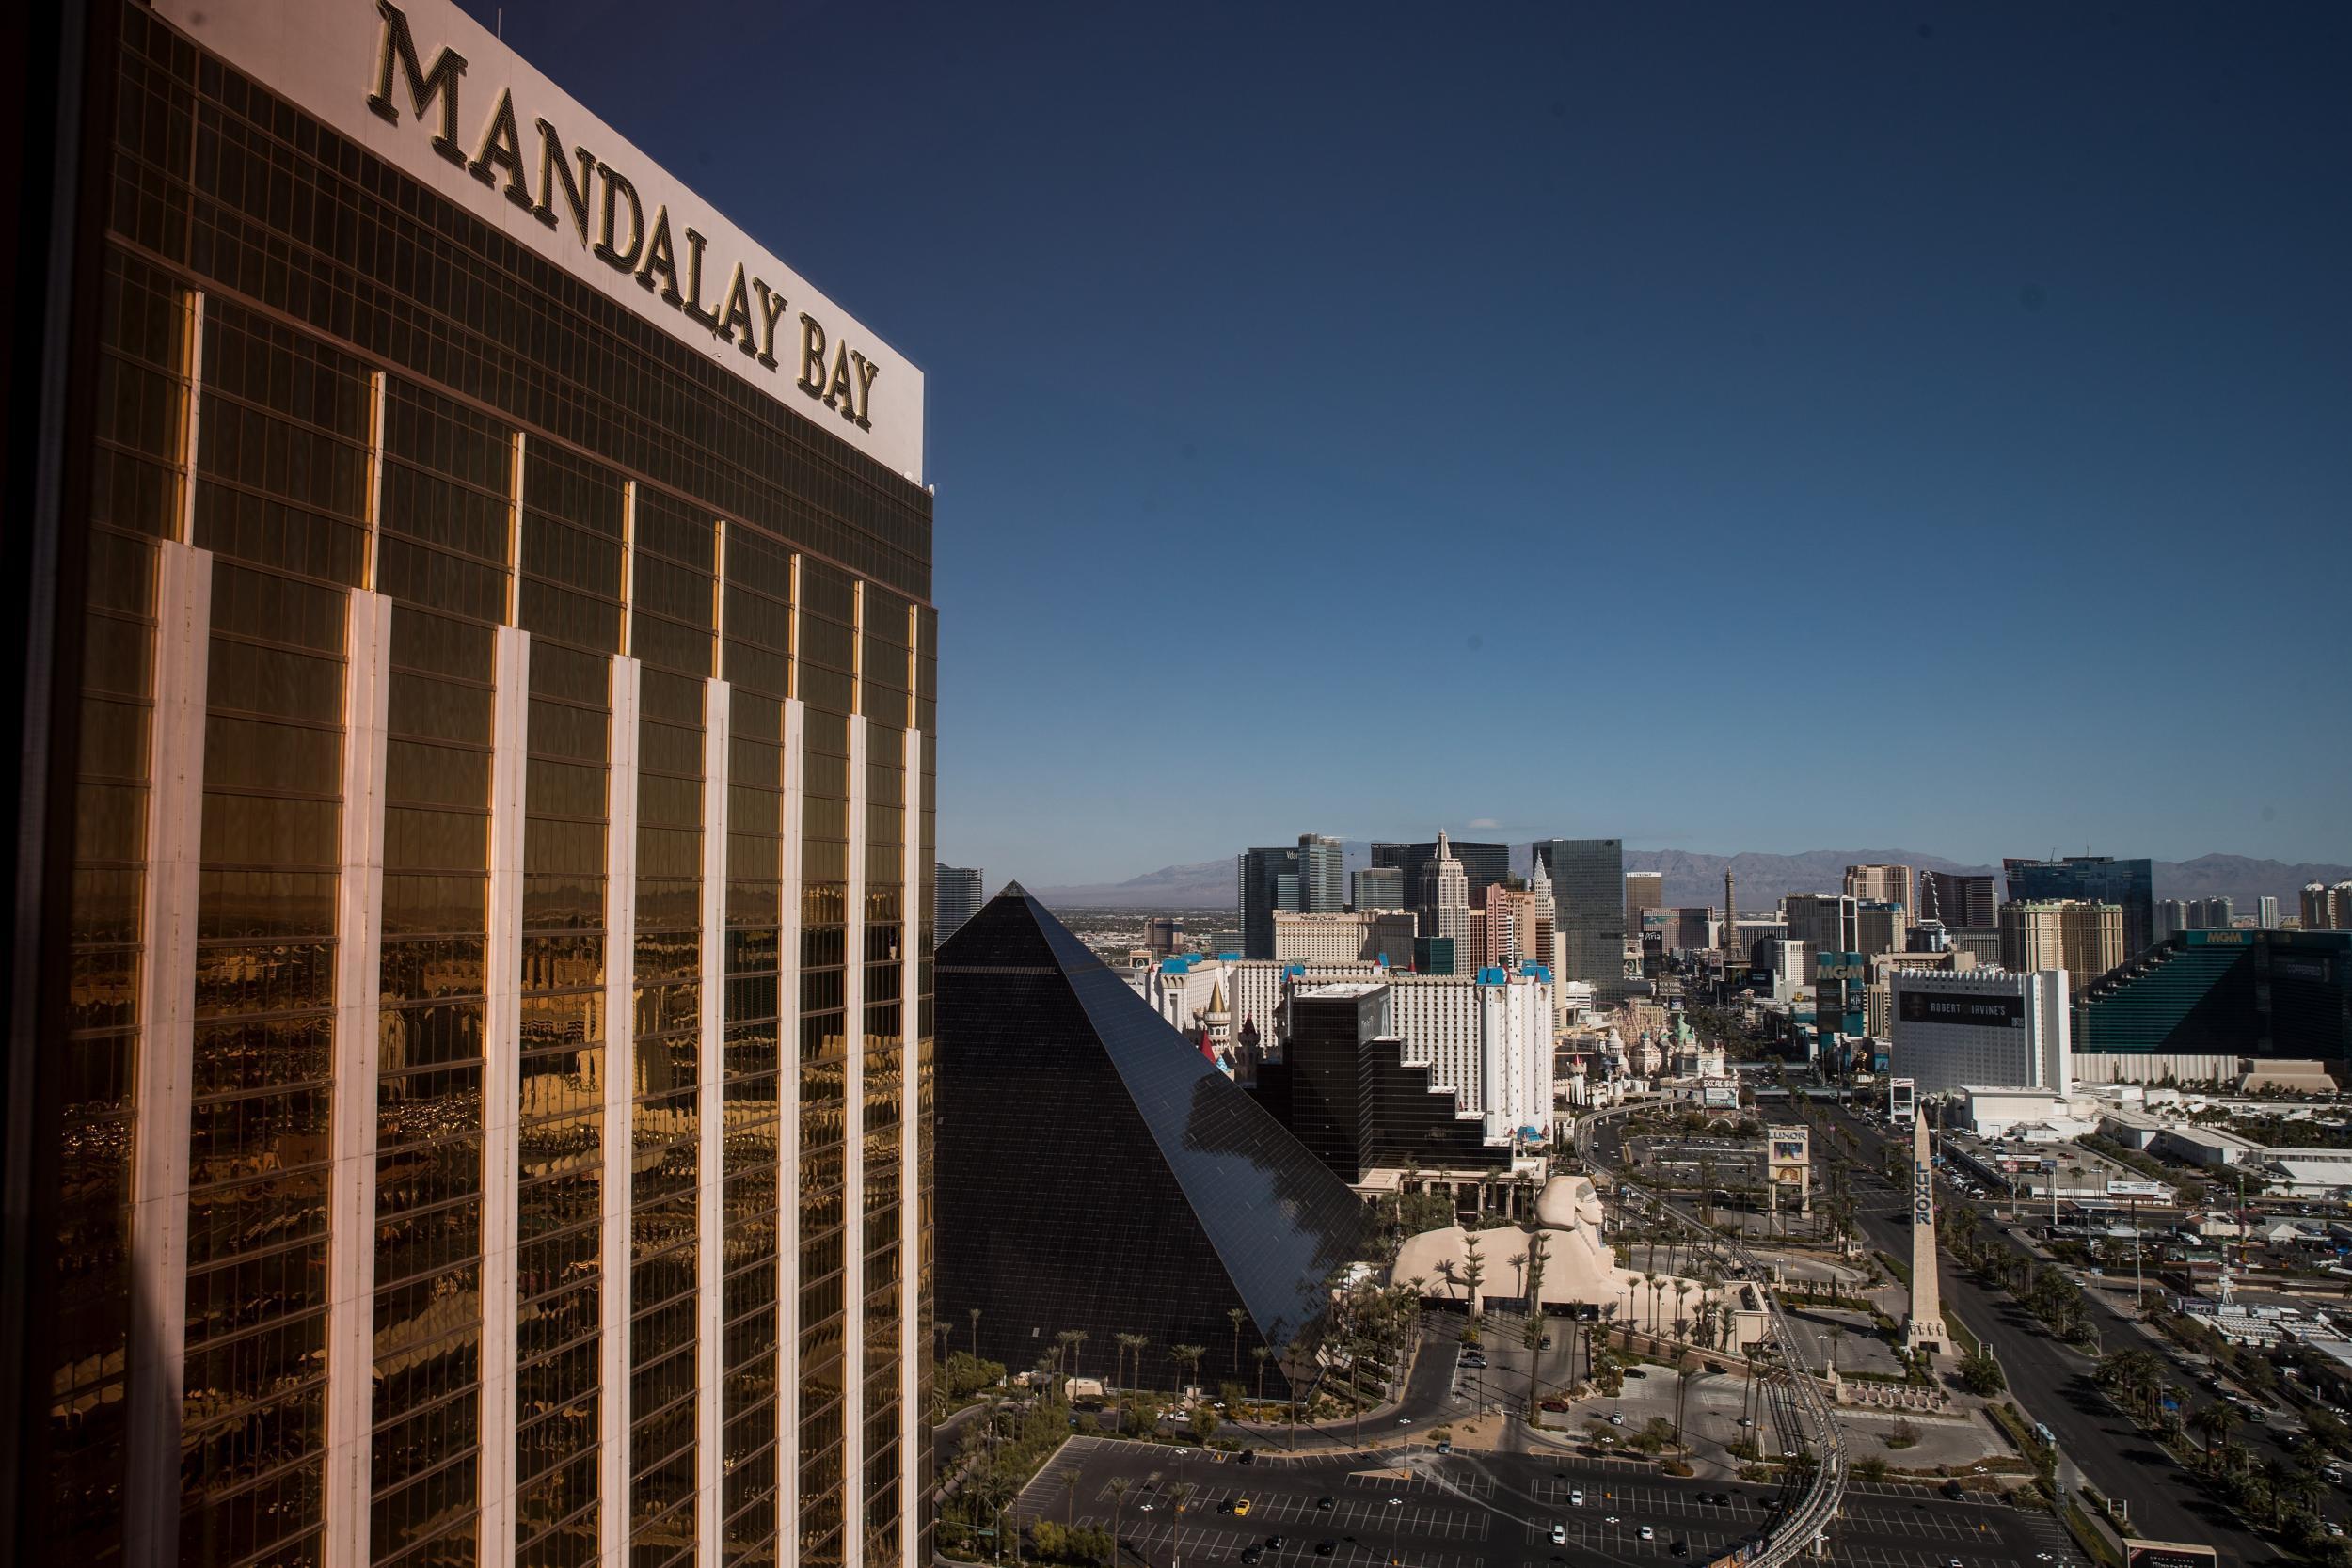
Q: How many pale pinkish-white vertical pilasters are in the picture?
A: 8